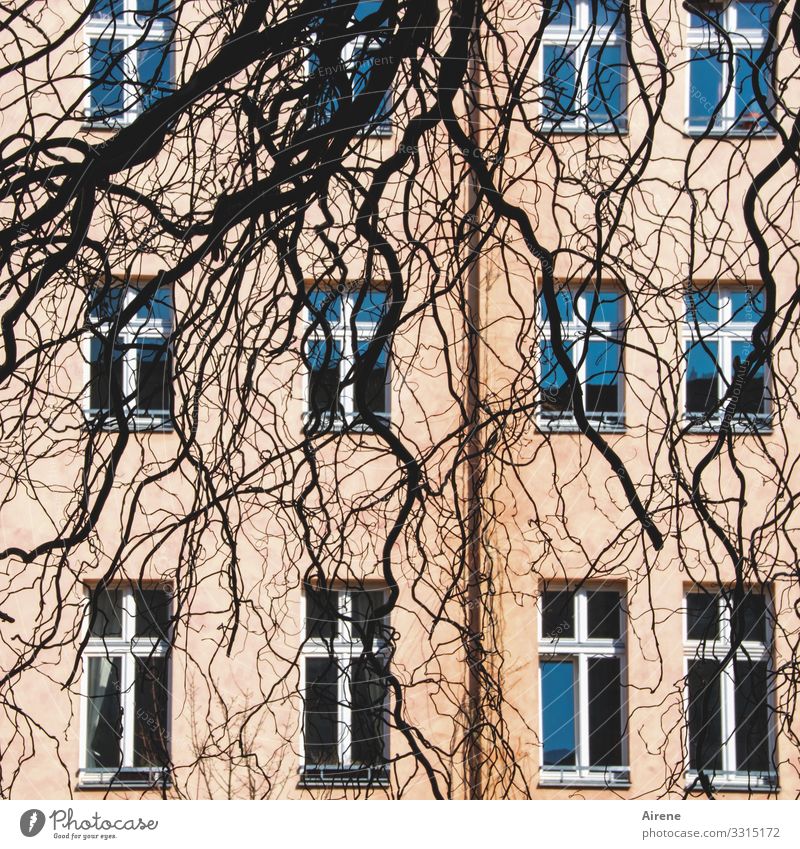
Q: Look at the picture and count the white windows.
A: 12